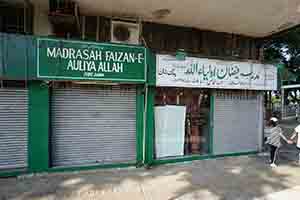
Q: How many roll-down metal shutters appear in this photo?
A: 3